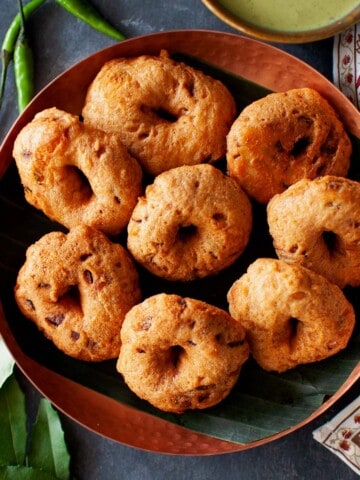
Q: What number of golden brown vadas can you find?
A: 8